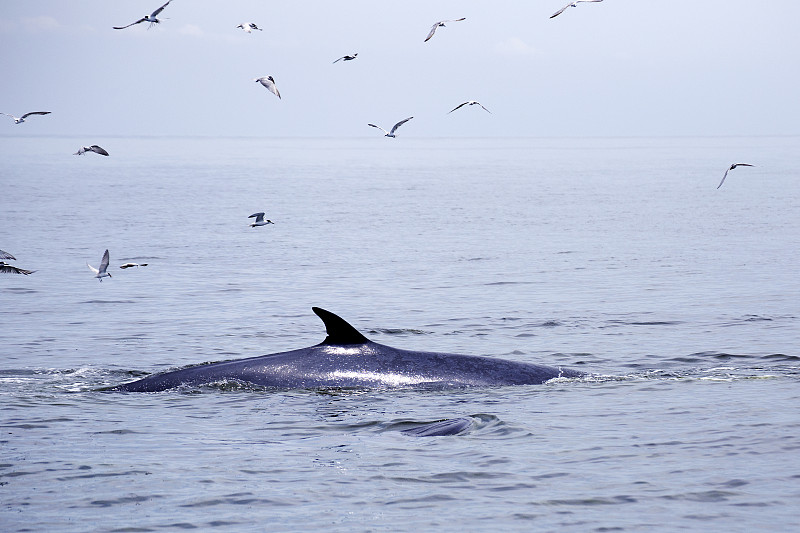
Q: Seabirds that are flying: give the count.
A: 15